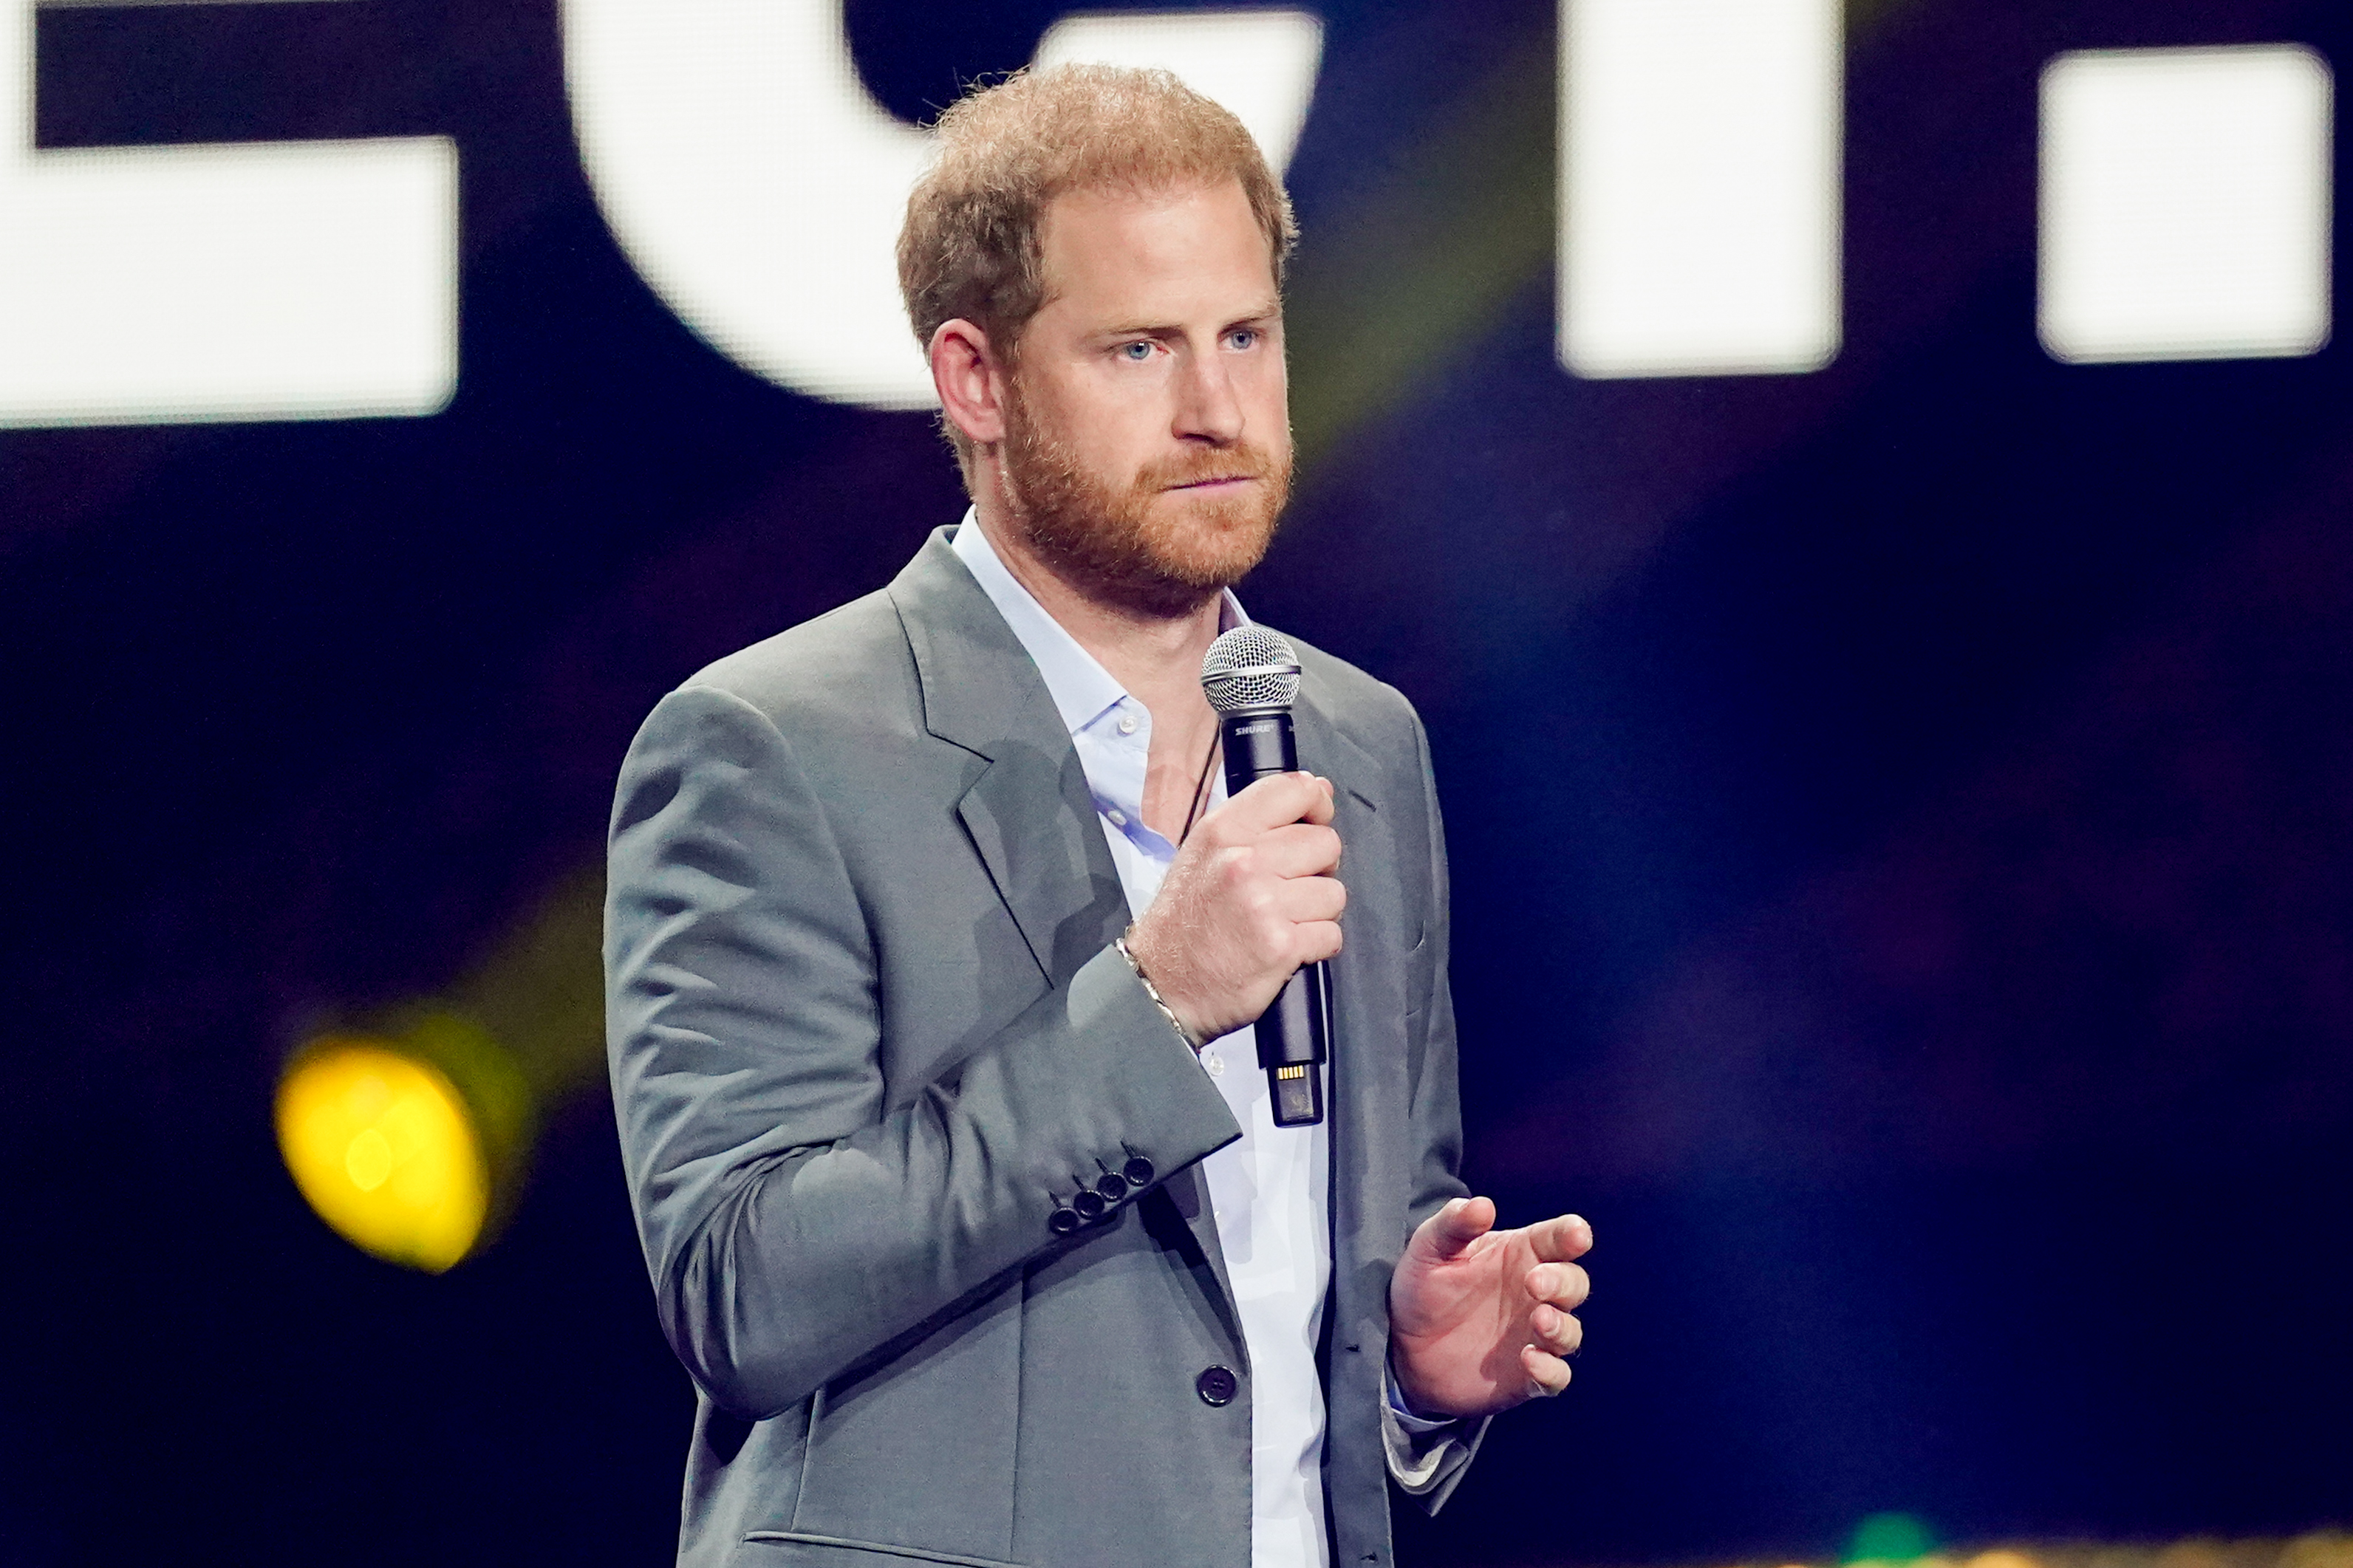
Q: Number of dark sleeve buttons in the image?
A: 4